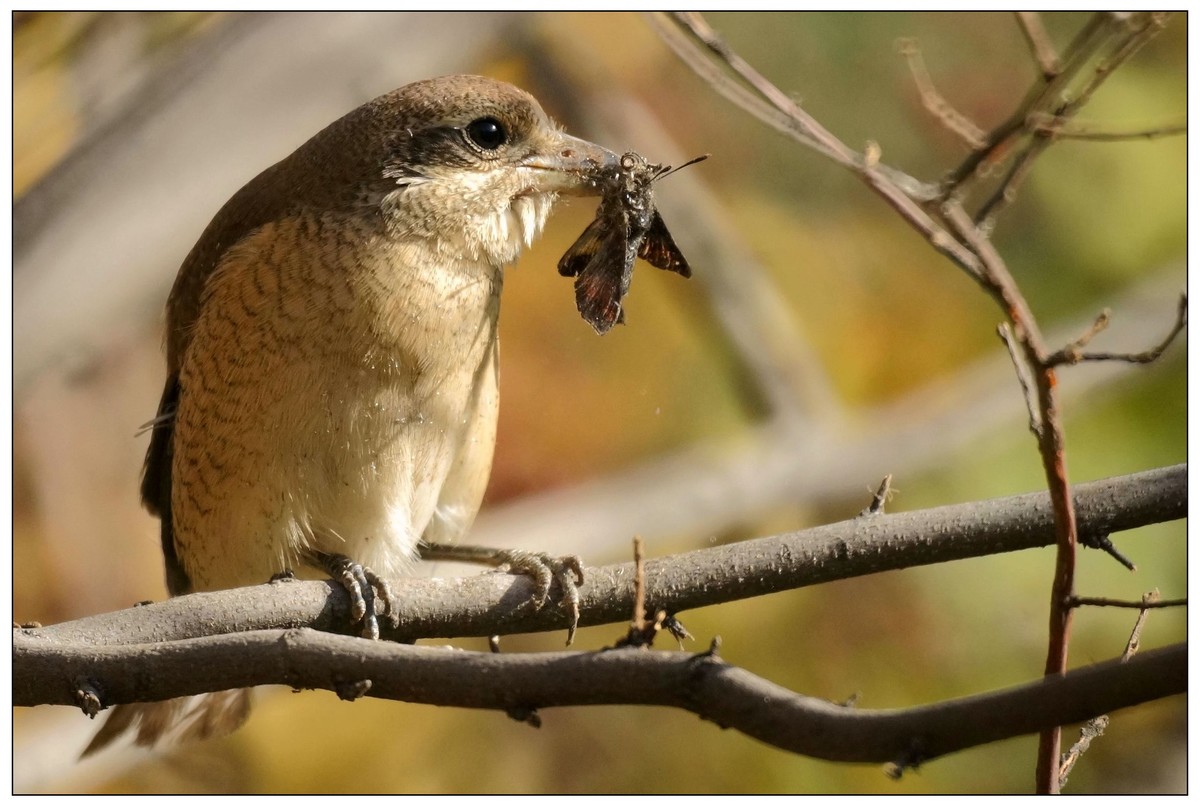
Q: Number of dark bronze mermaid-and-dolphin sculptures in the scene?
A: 0